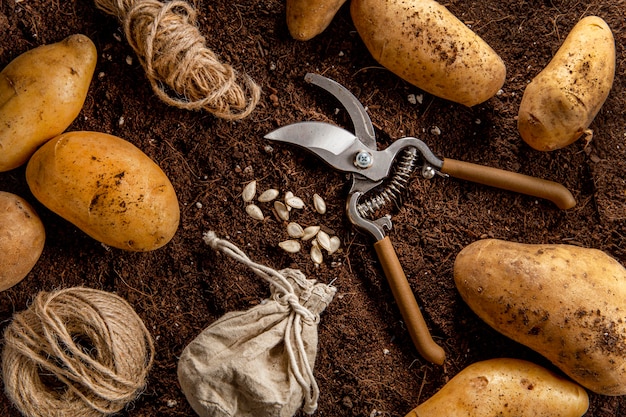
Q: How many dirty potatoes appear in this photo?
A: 8